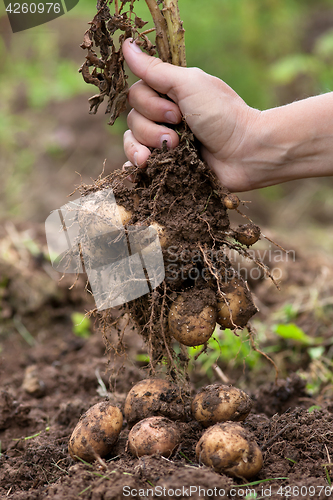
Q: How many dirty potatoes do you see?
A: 11